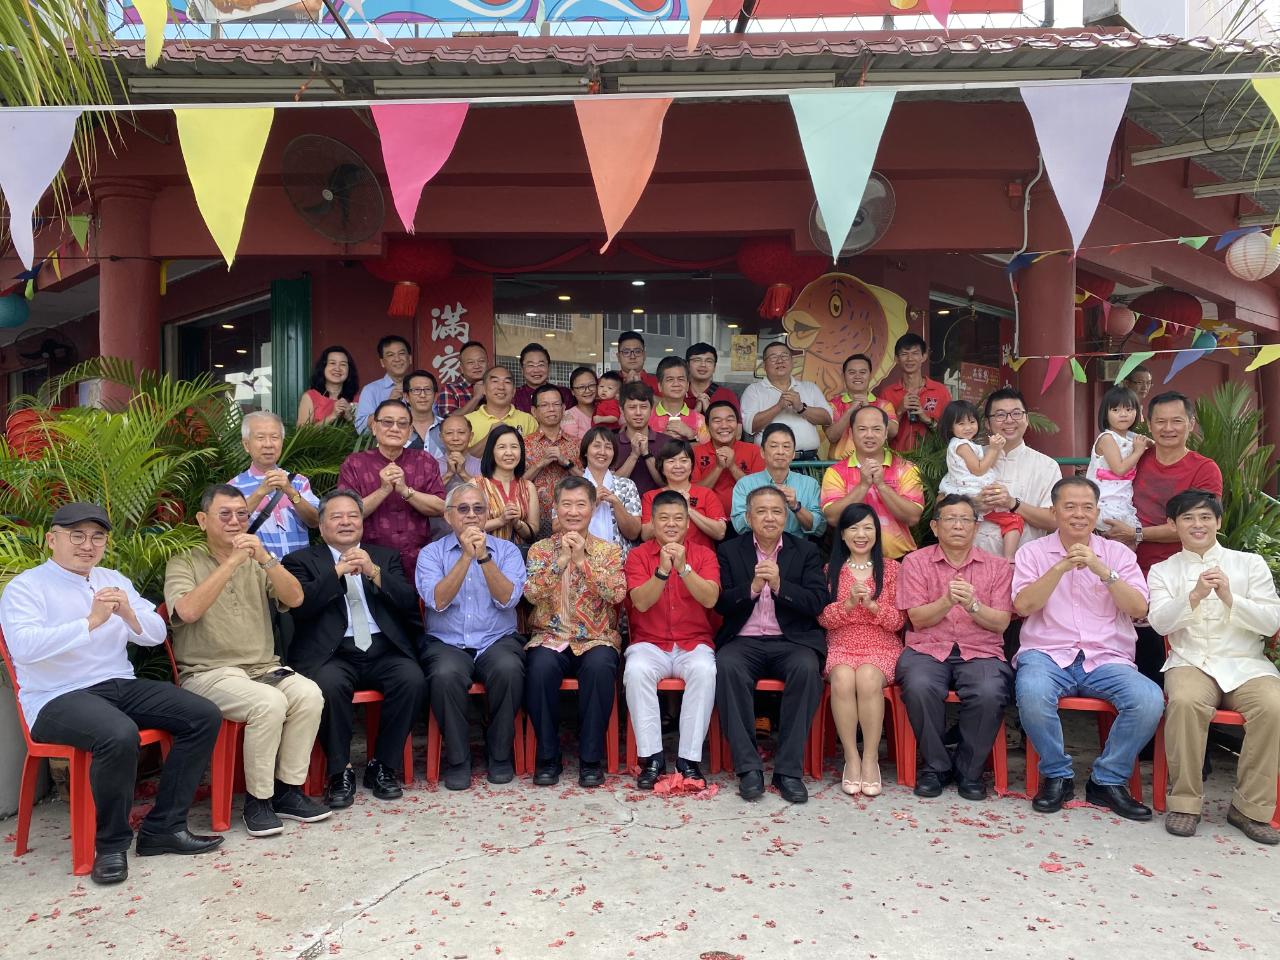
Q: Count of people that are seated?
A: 11